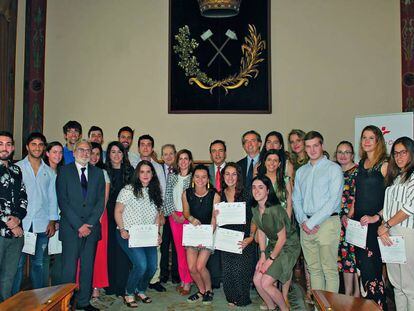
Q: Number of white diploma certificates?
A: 8